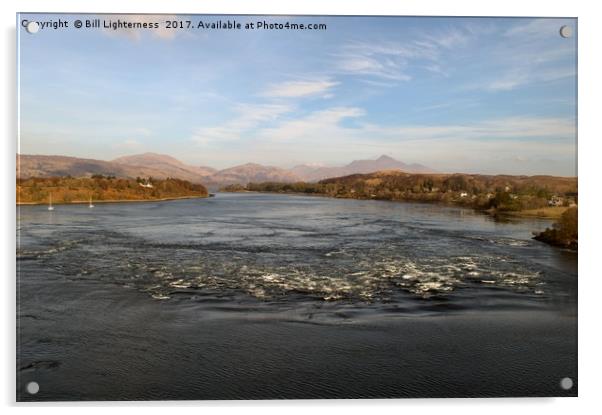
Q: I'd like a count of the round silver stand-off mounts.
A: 4